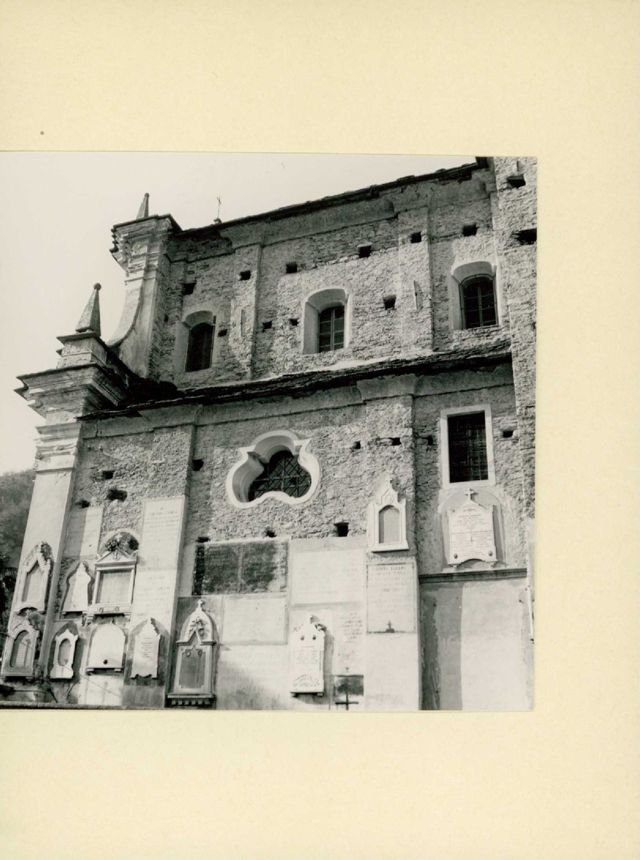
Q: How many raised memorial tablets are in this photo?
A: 11